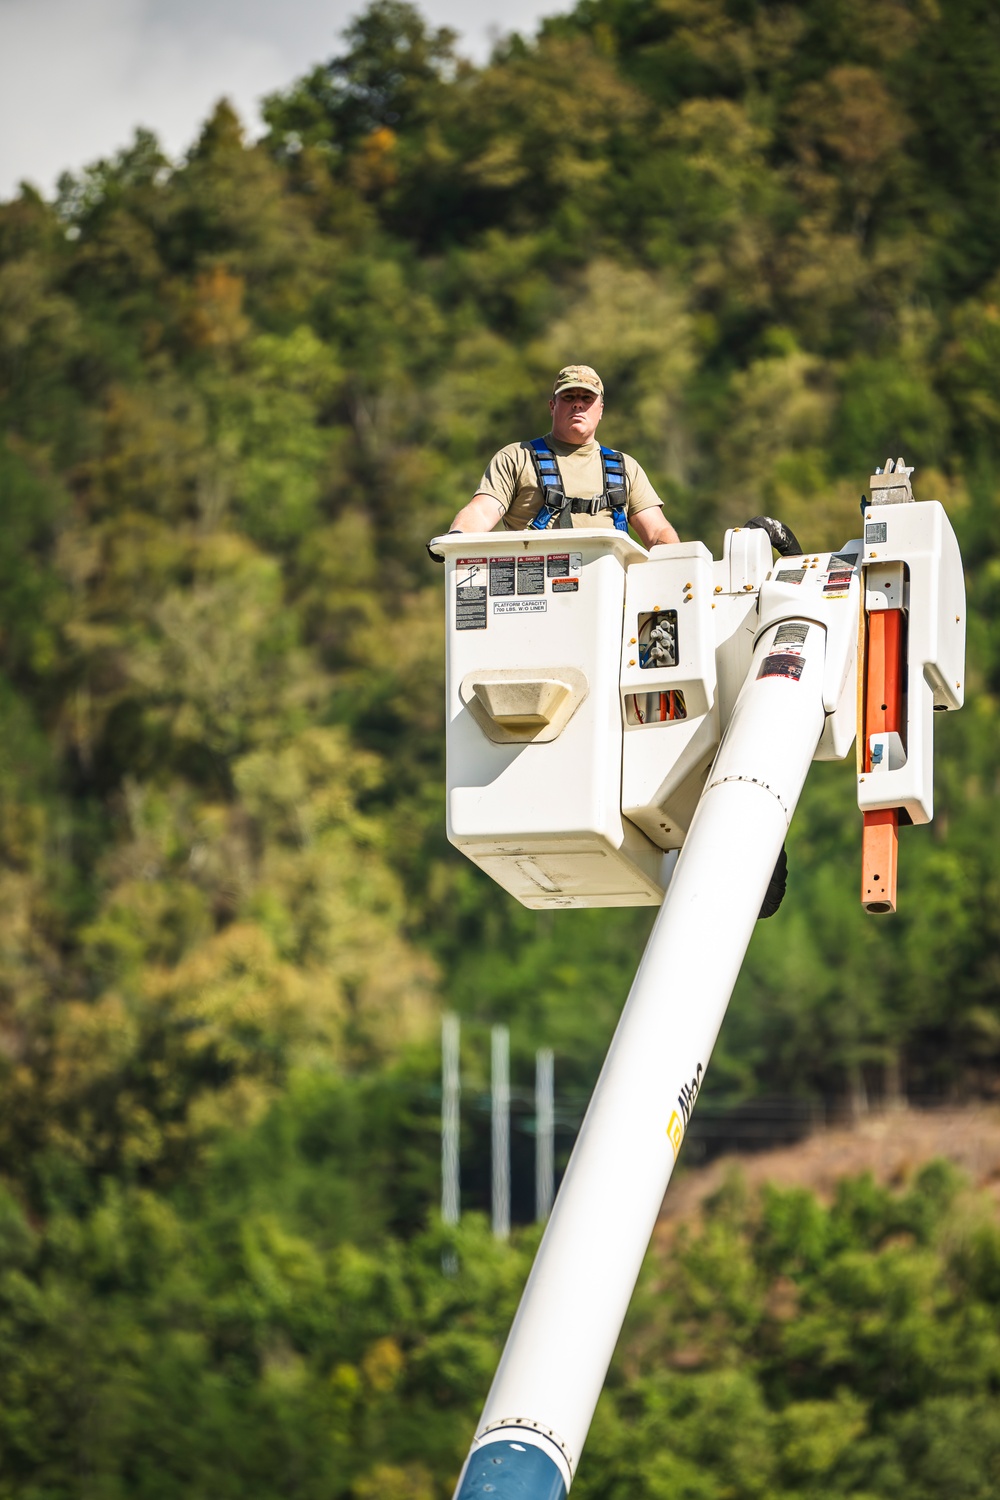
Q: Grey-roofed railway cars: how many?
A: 0